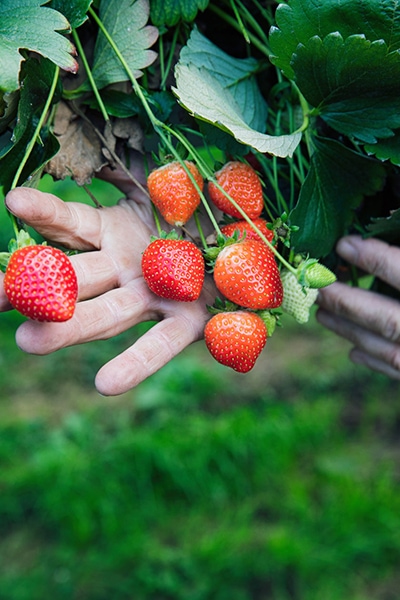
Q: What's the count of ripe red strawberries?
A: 7